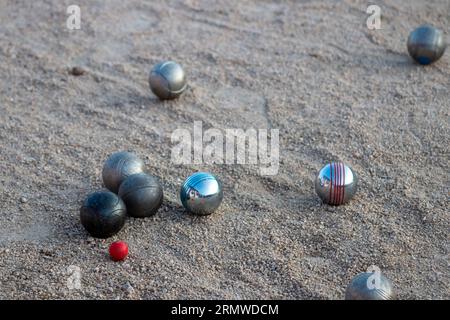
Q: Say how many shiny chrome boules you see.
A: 2